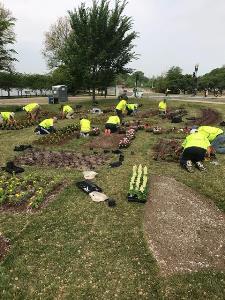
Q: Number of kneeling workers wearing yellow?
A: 11